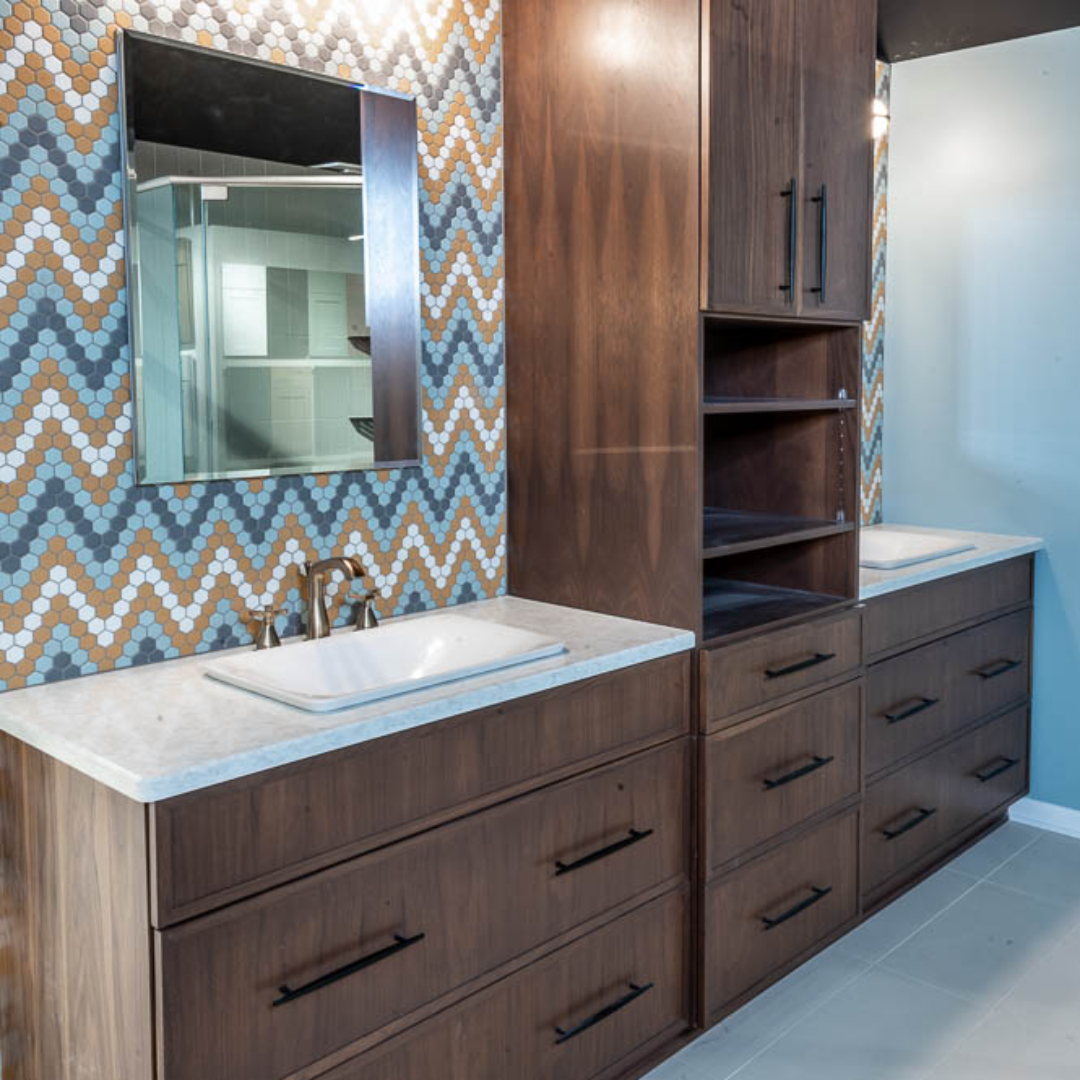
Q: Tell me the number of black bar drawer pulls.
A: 10